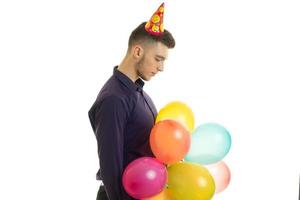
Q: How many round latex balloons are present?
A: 7